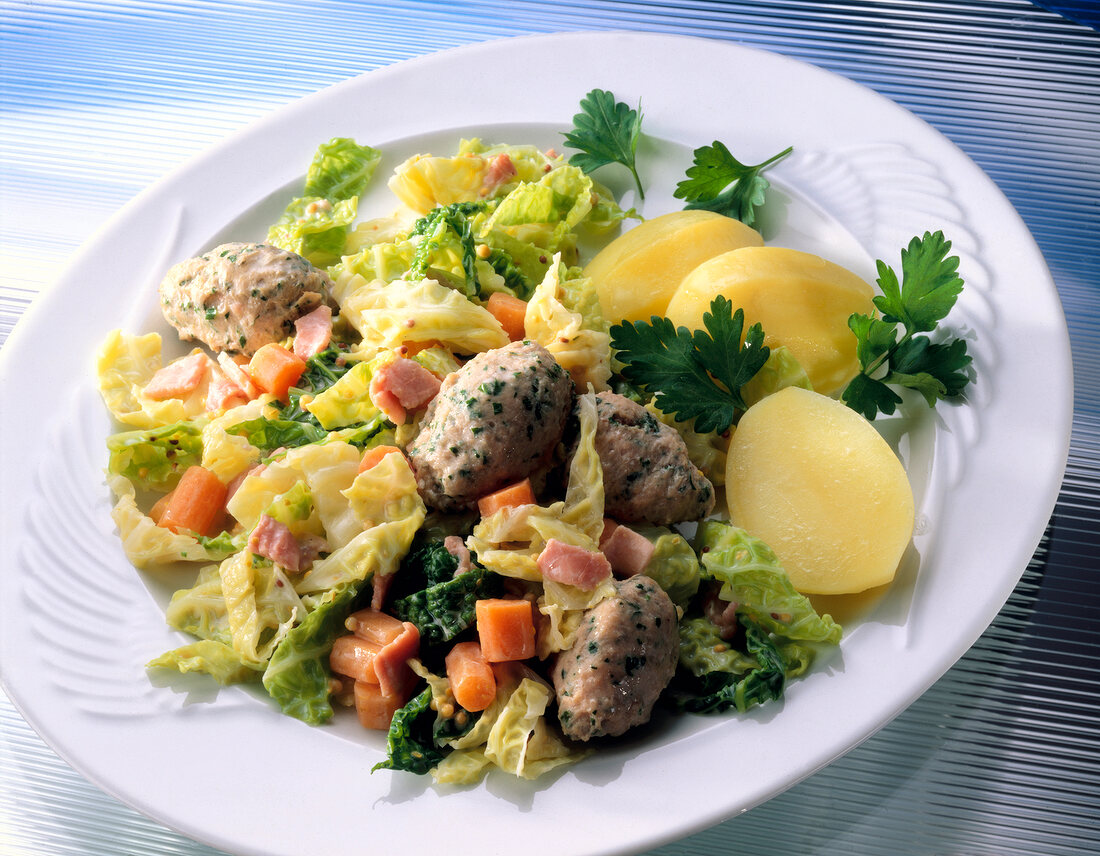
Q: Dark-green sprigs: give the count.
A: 4